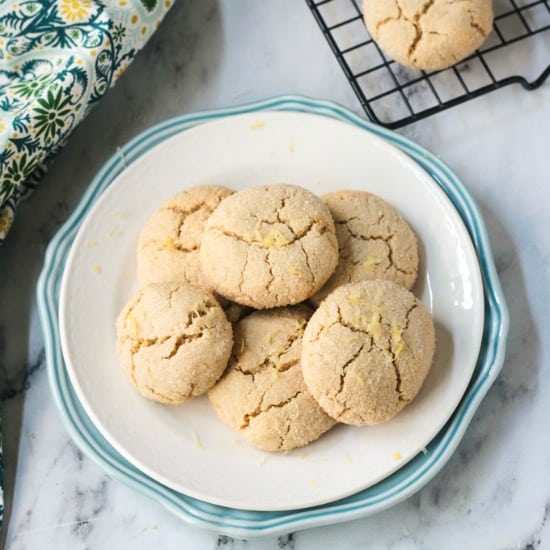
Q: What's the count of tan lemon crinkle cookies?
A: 7